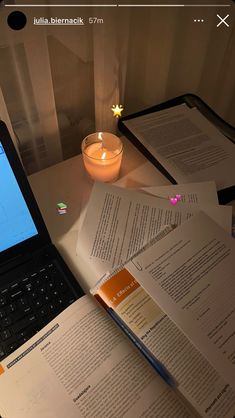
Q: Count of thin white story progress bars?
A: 2